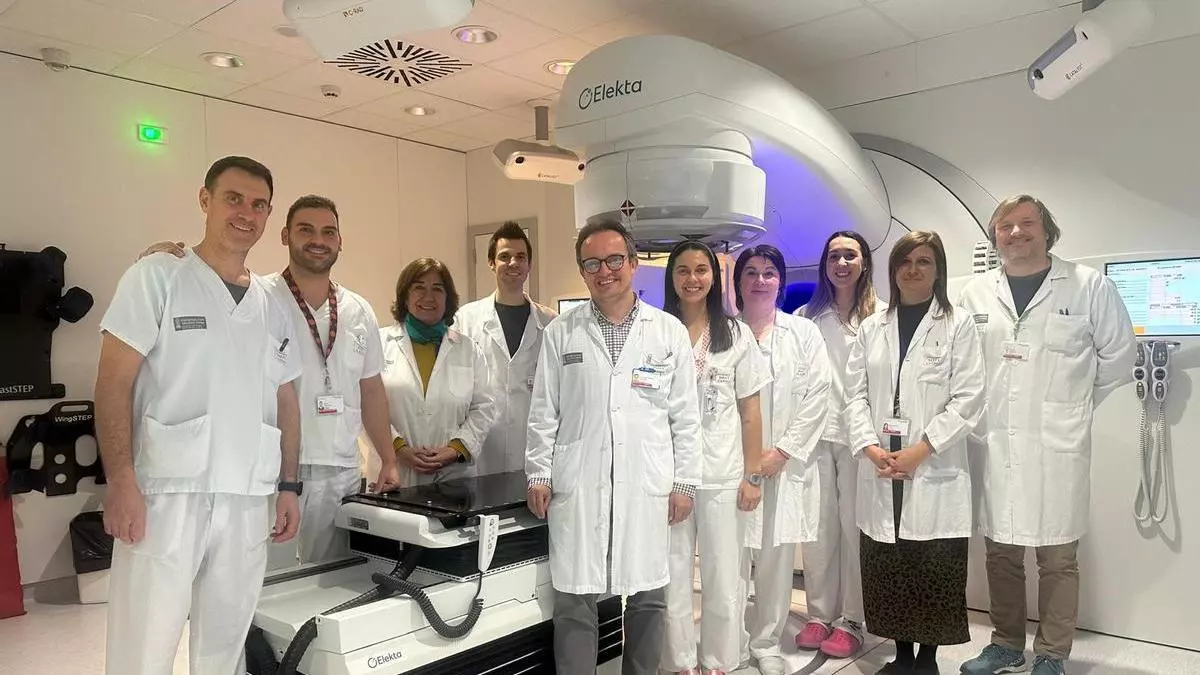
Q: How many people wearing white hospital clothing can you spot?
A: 10